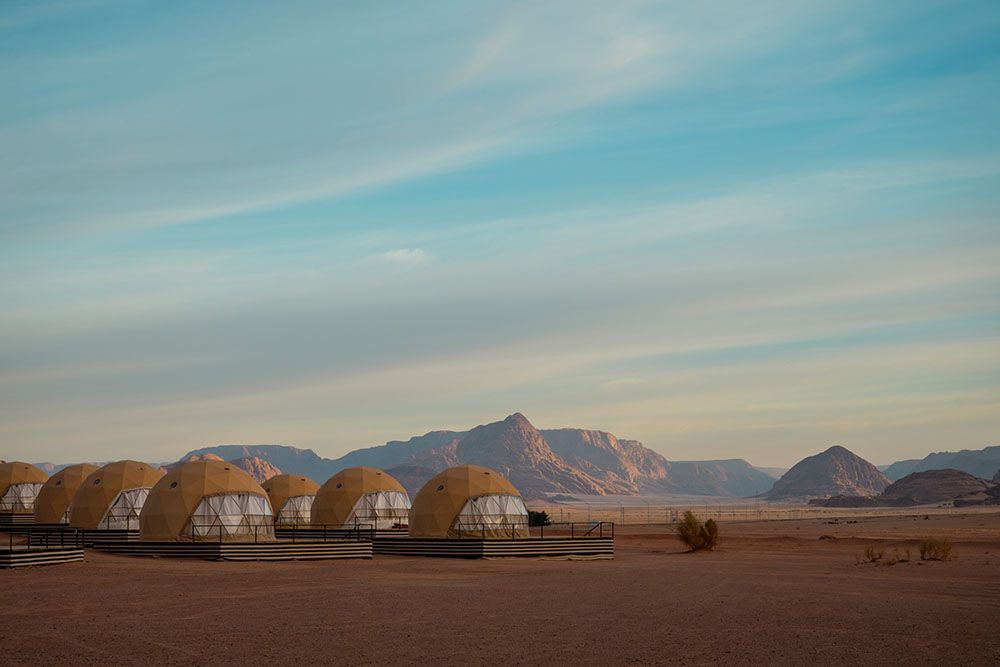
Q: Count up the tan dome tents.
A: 7